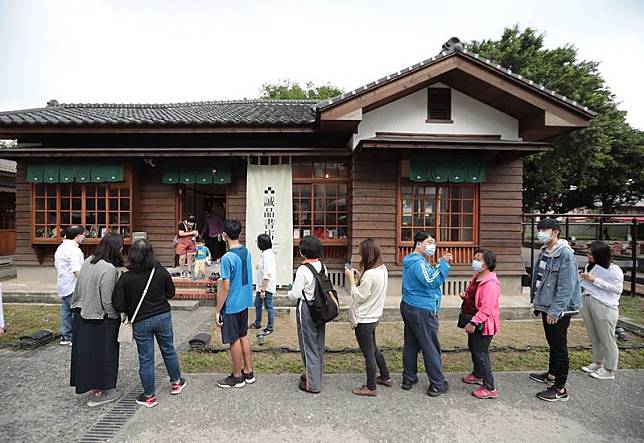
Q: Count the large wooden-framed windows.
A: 3